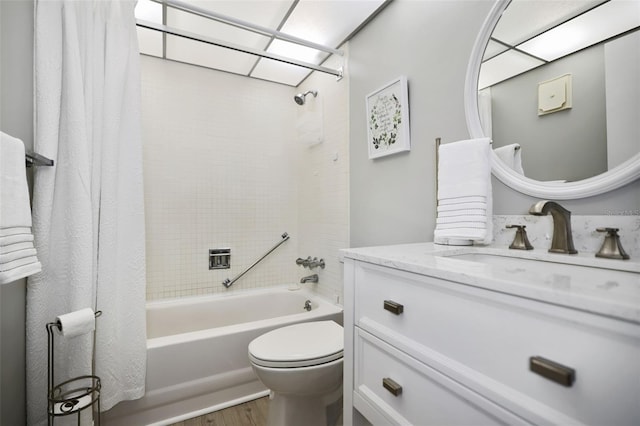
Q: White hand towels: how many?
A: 2